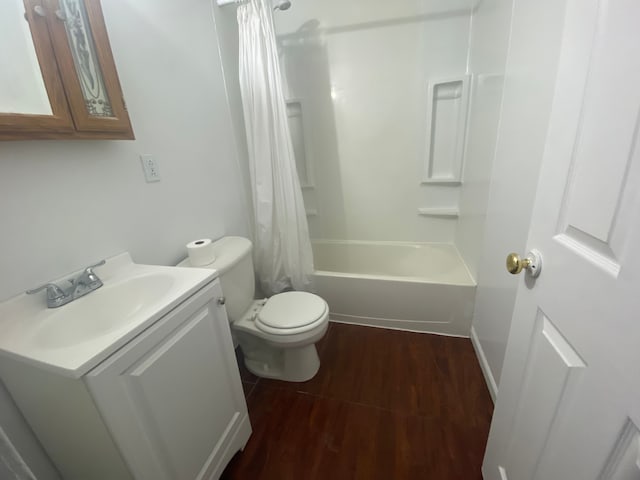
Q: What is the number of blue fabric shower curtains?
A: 0